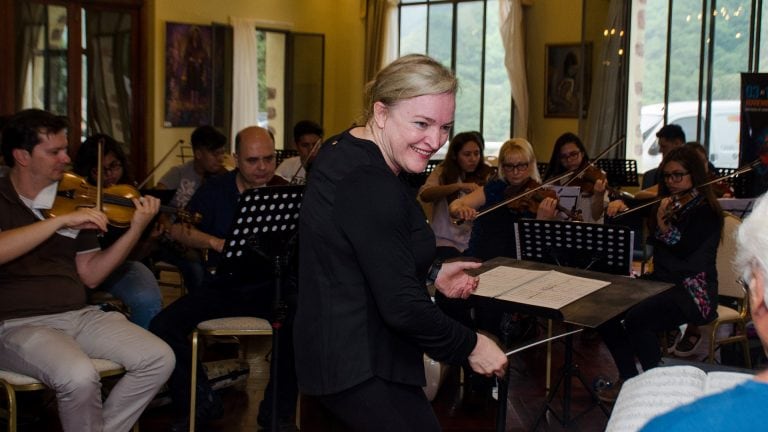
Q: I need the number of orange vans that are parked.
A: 0